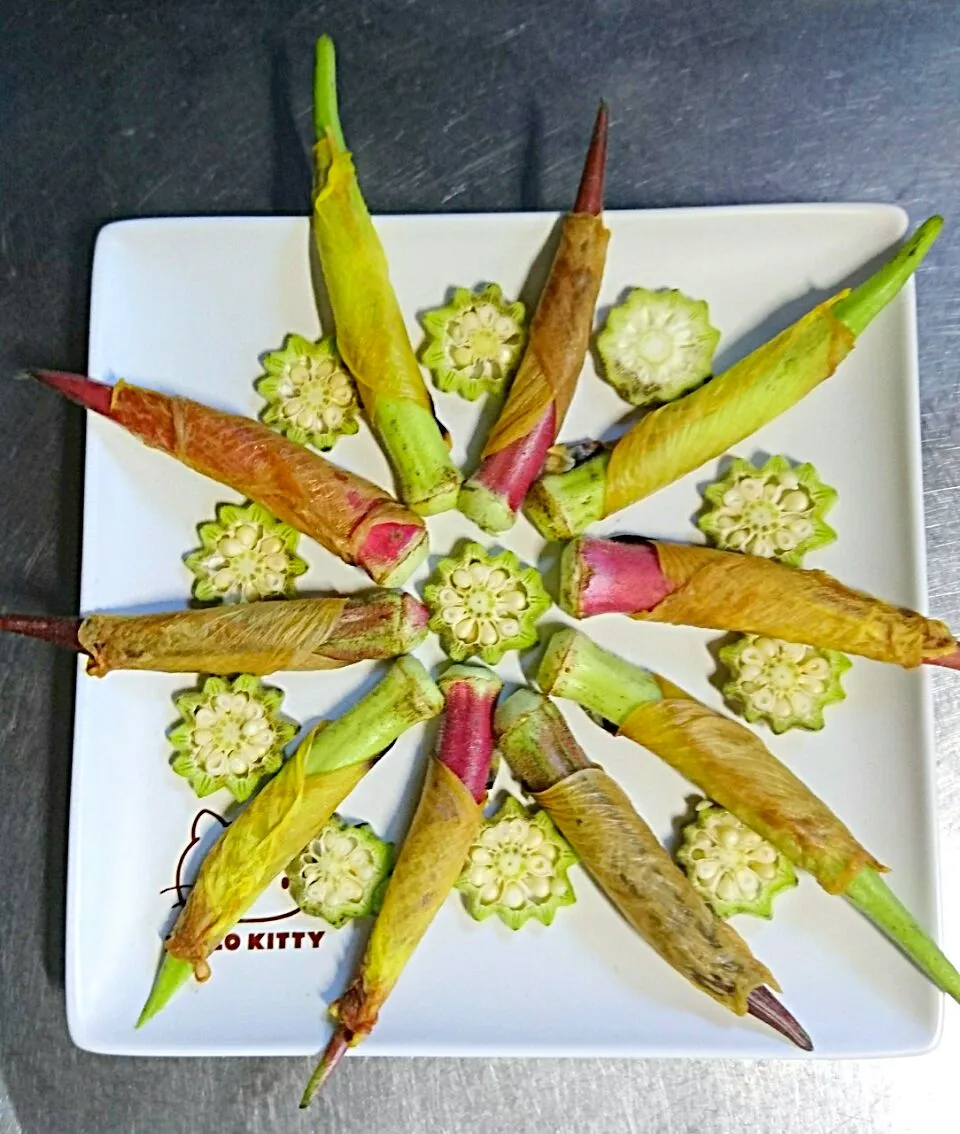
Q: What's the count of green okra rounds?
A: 11